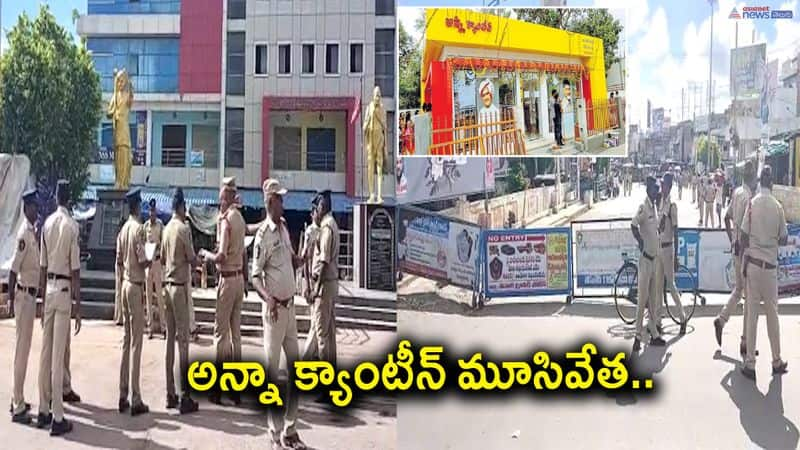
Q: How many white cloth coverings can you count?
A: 1